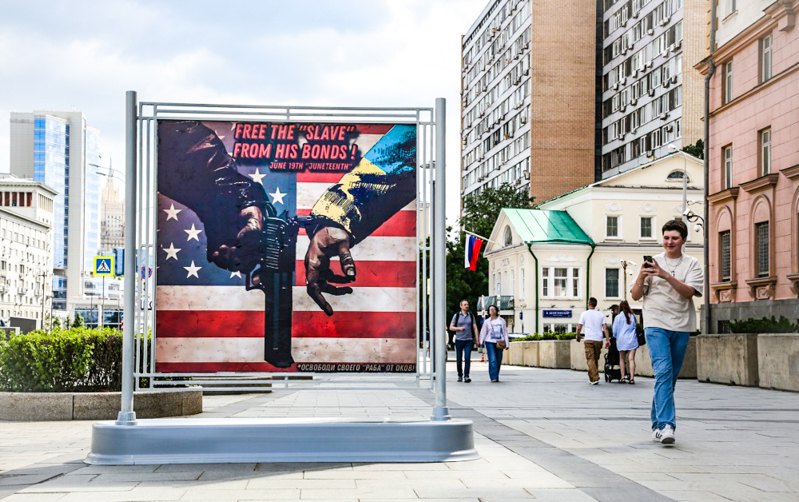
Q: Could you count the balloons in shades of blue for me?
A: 0